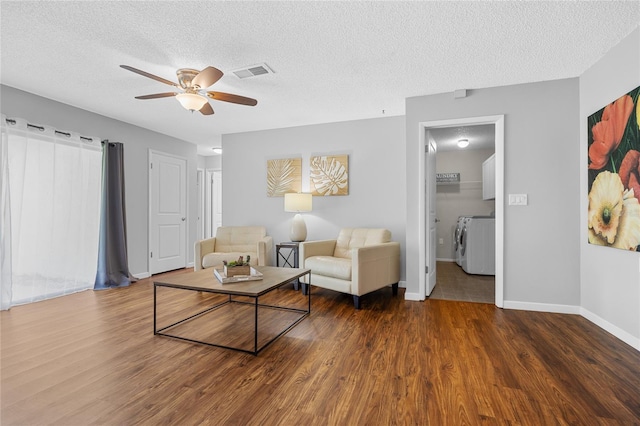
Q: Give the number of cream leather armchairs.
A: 2